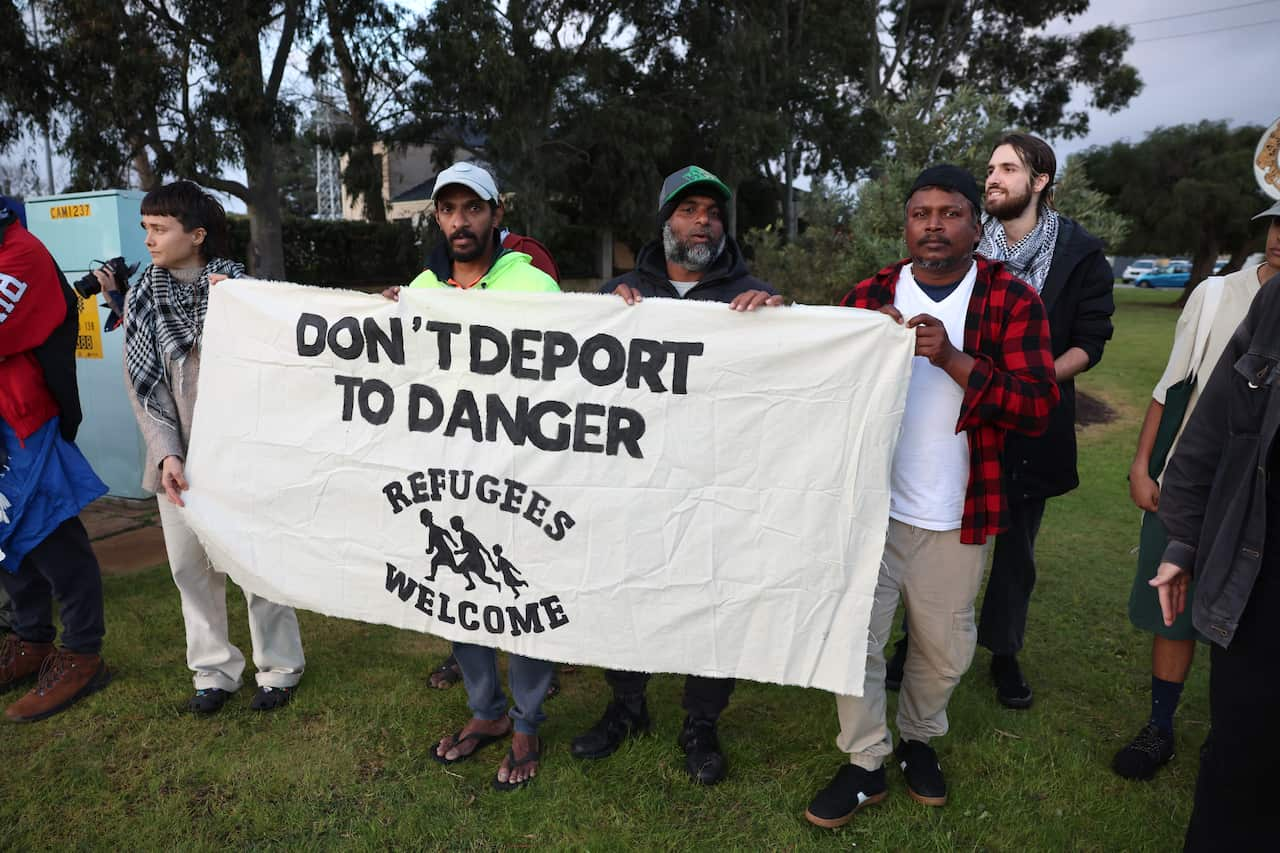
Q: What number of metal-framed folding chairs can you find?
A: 0